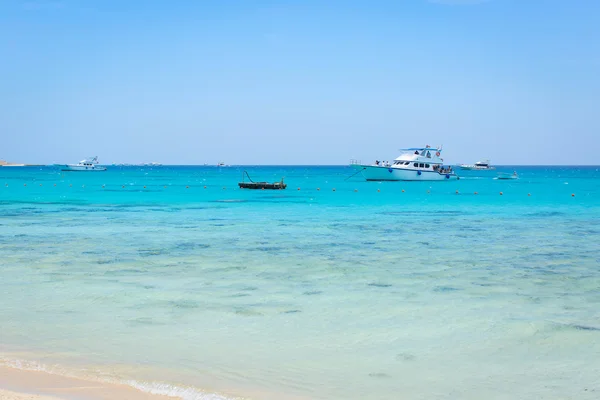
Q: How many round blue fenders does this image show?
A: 3